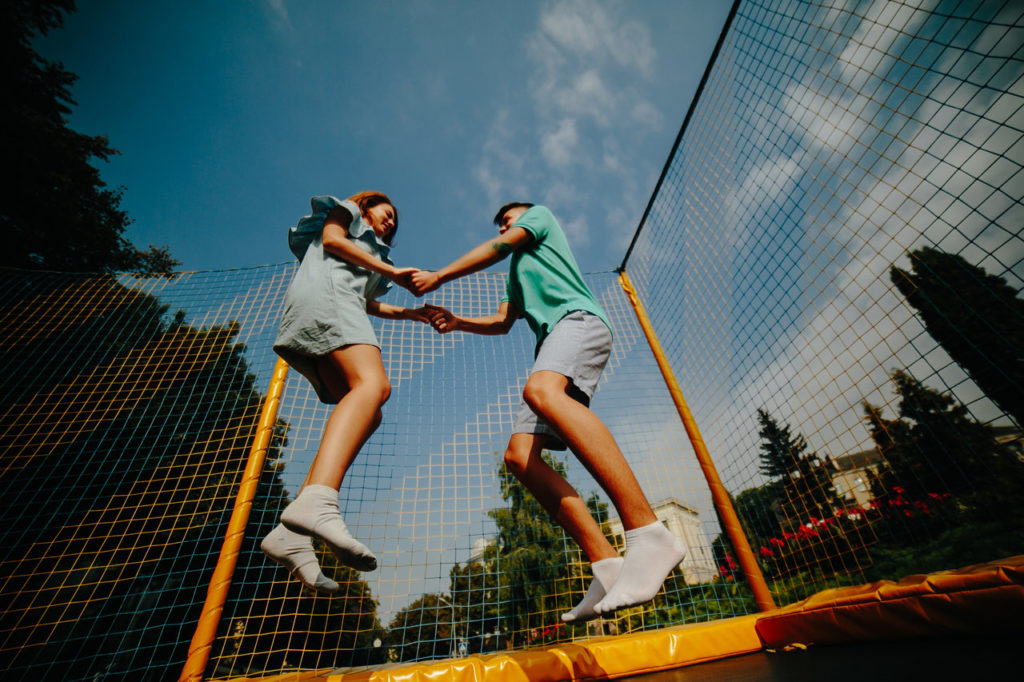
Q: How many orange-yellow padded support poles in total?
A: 2